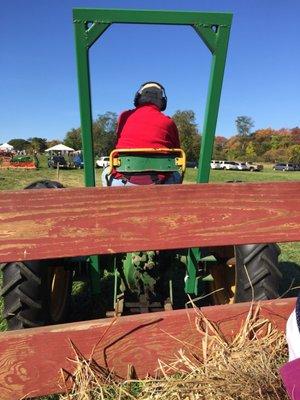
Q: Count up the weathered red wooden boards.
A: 2